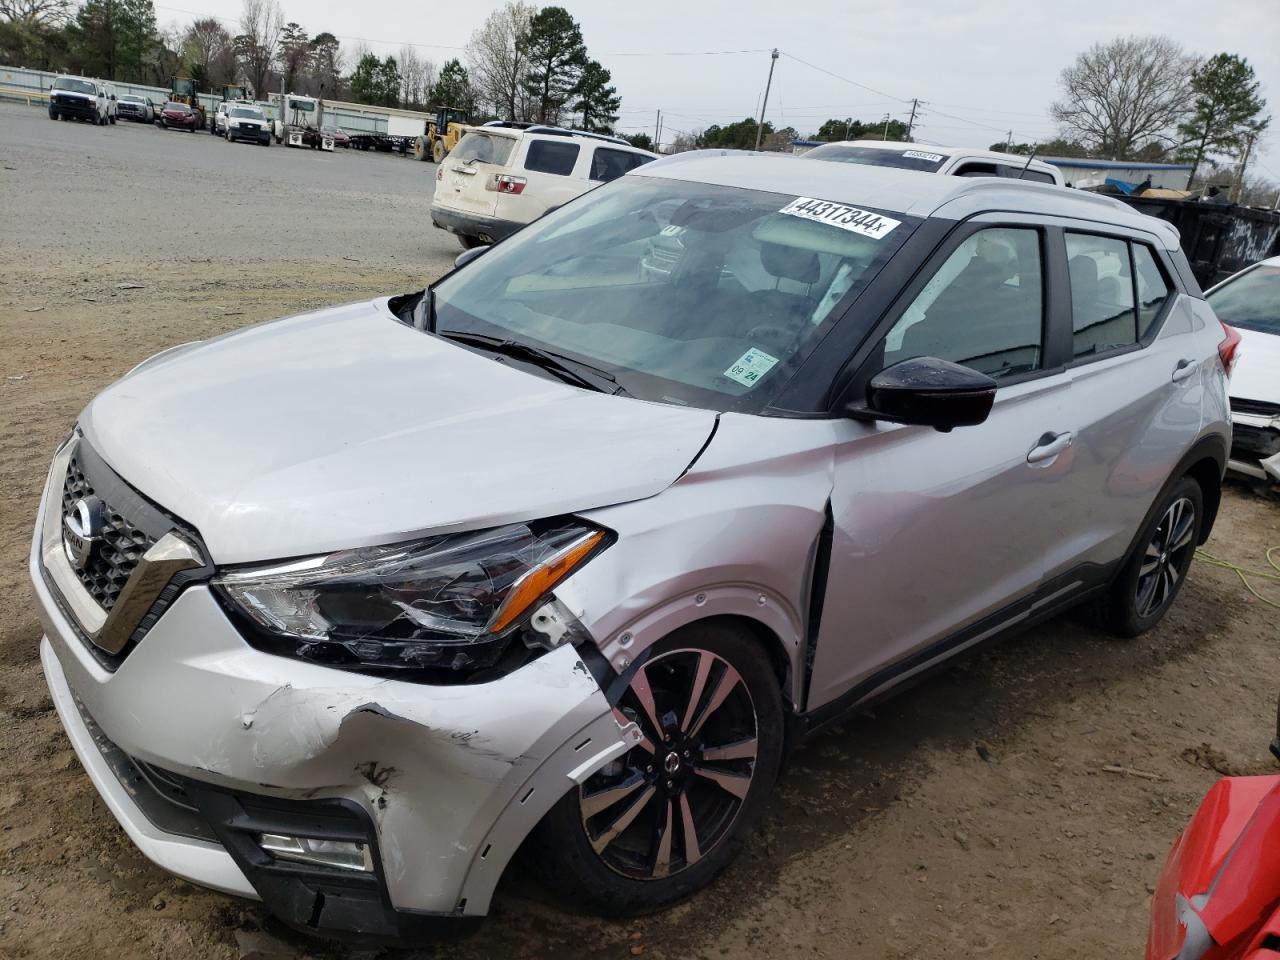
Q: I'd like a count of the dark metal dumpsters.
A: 1